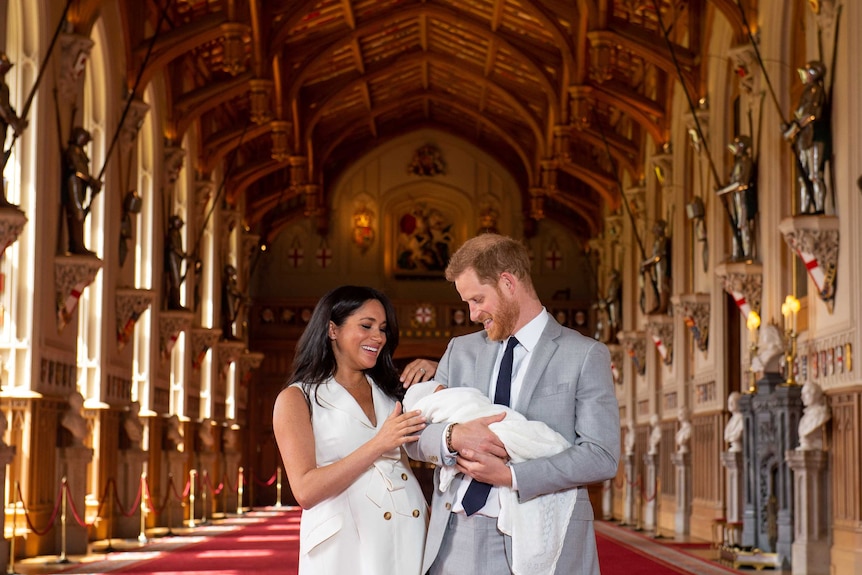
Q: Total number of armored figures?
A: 8